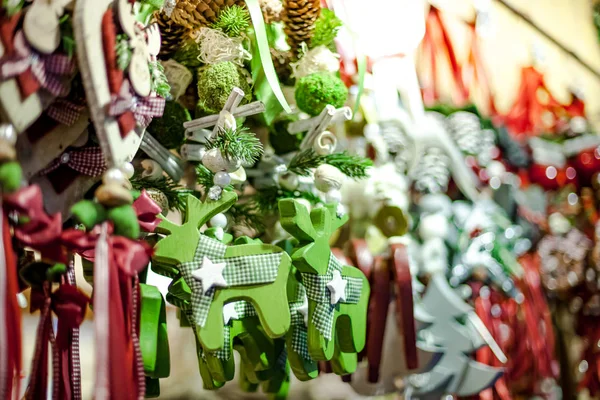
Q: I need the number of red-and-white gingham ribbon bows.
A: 4